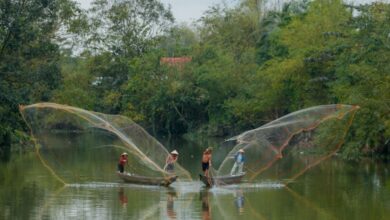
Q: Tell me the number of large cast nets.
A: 2